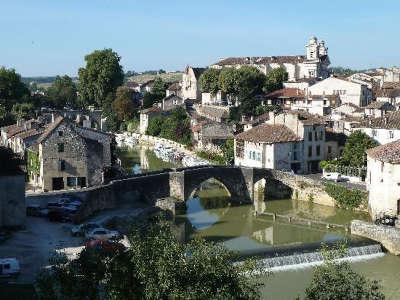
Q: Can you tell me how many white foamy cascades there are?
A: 1